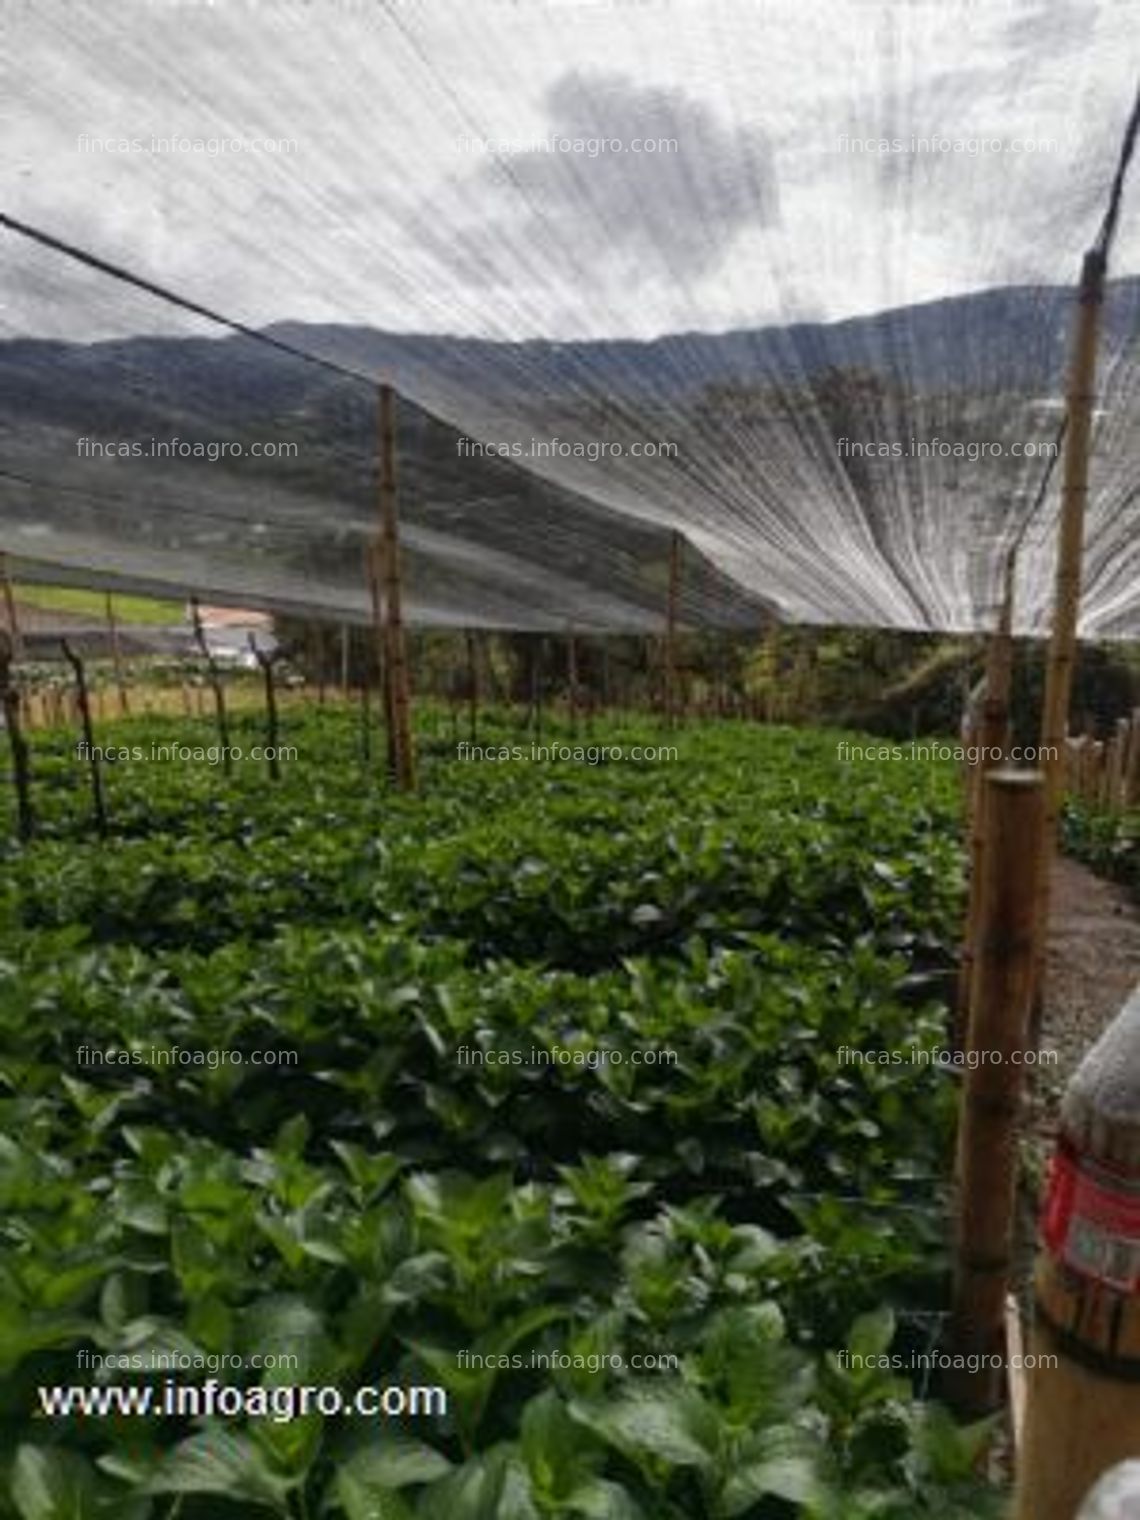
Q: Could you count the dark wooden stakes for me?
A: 4